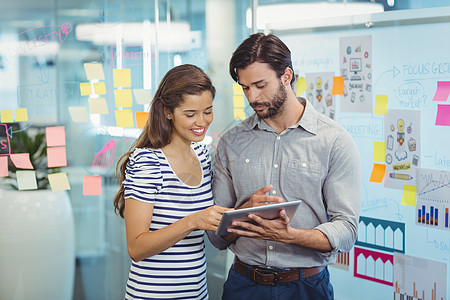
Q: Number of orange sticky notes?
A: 3